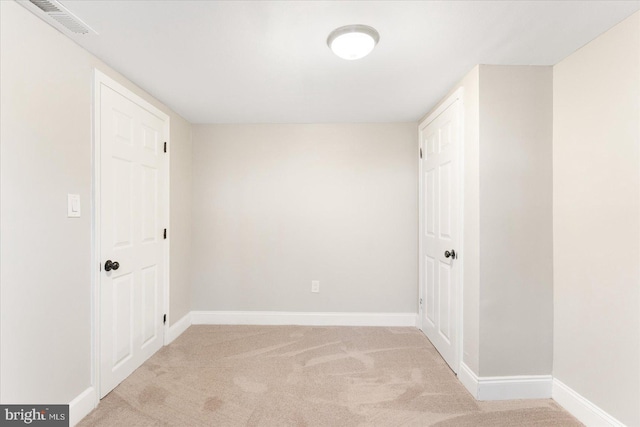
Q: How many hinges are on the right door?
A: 2